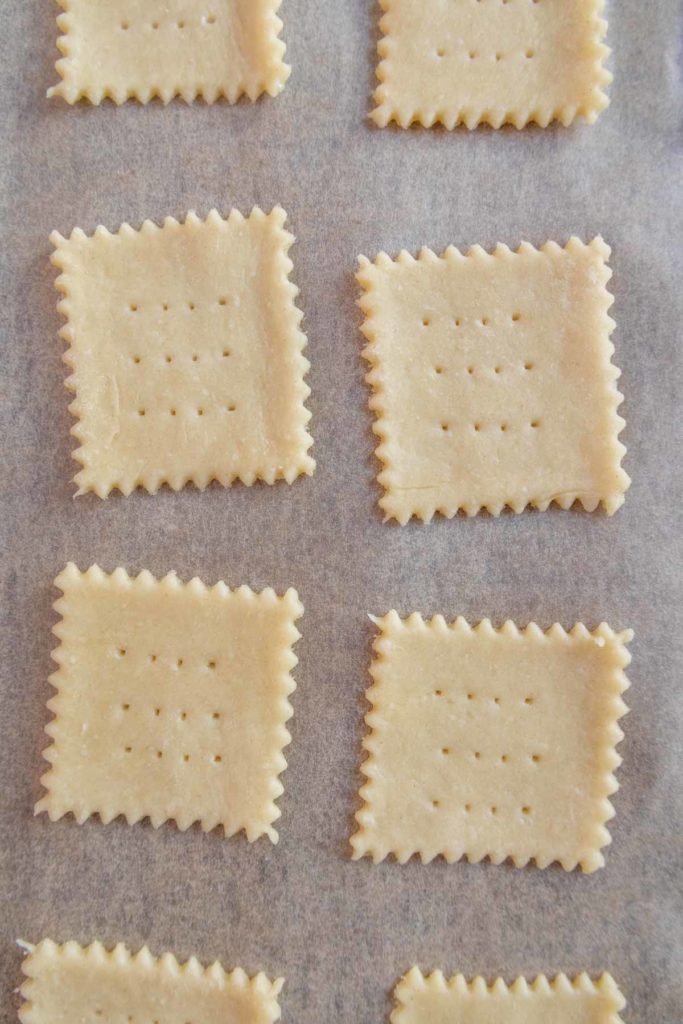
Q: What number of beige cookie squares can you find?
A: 8